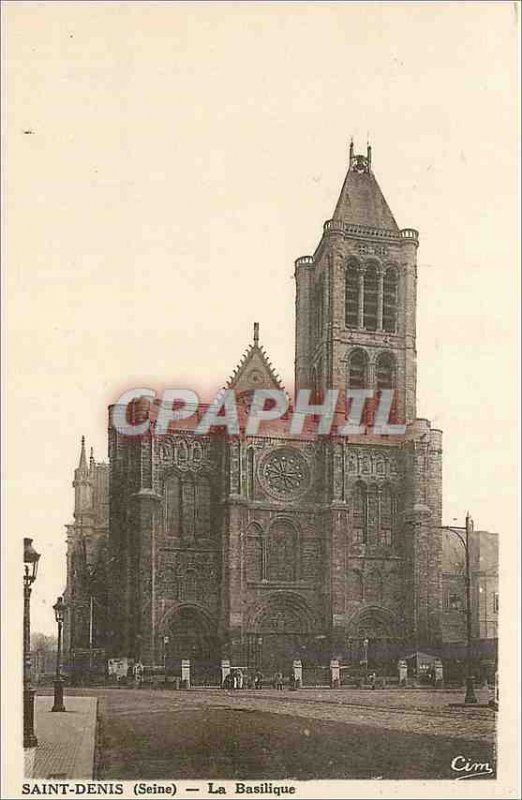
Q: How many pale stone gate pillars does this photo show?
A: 6